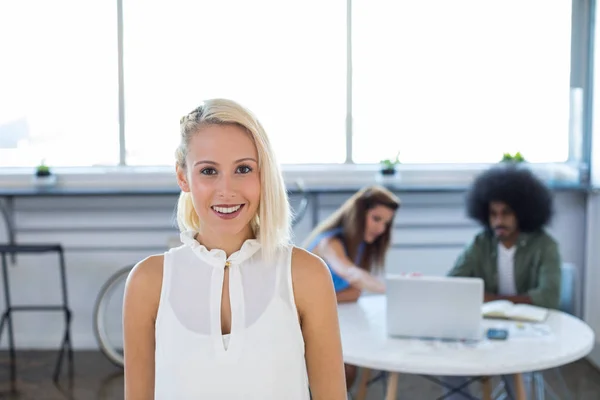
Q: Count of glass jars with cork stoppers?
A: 0